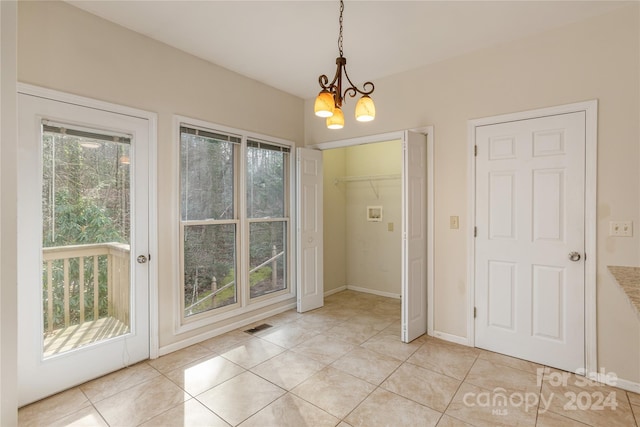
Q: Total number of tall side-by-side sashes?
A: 2